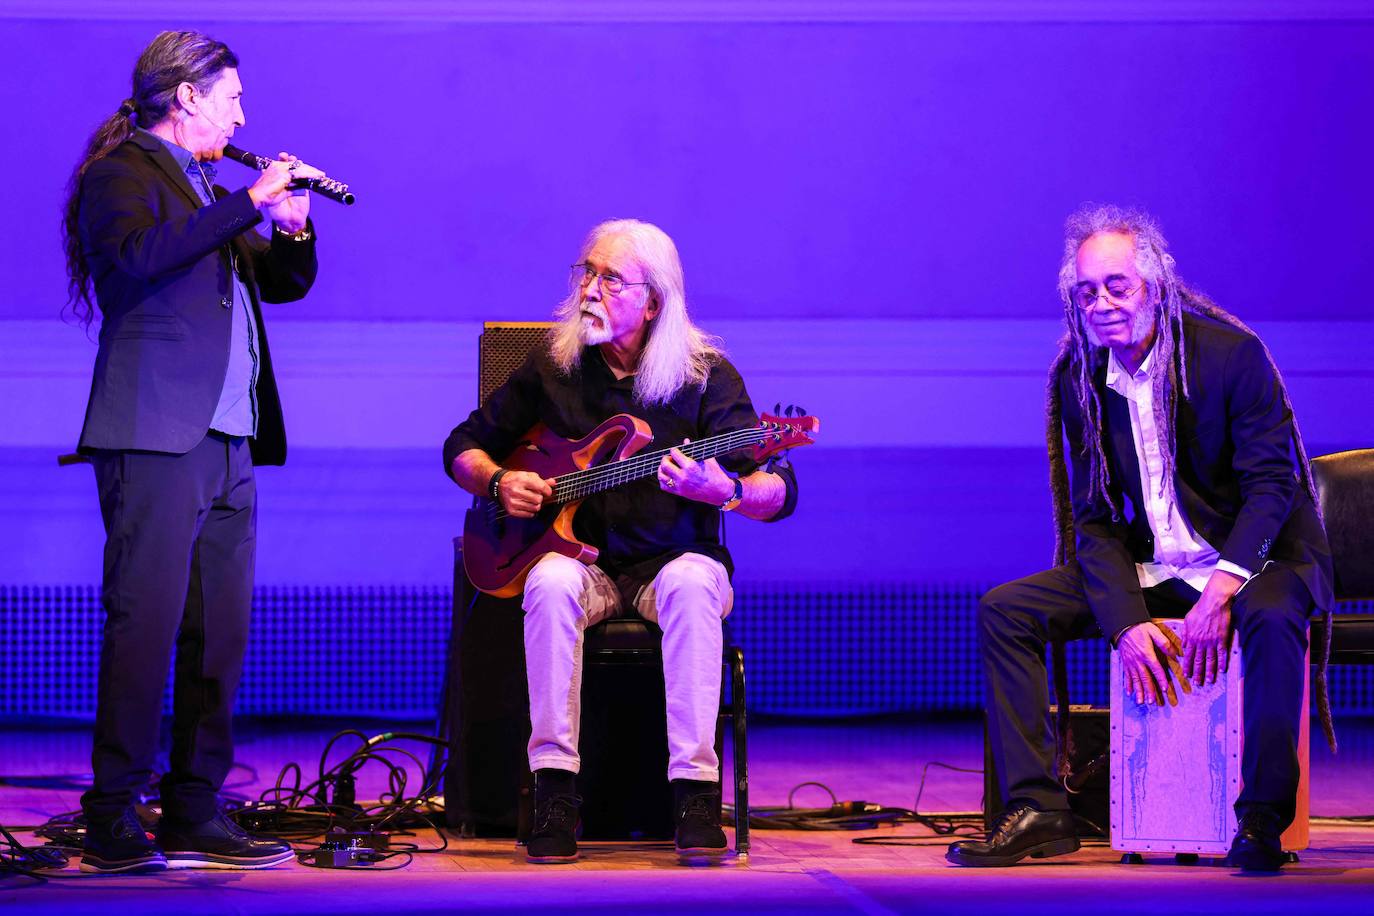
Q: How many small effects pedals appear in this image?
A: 2